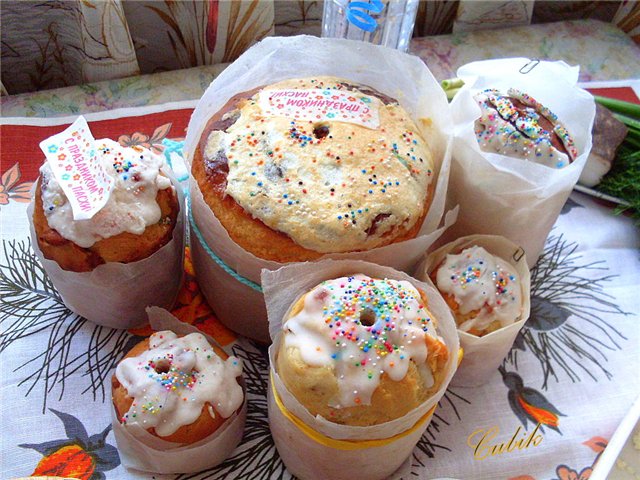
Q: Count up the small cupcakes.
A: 5